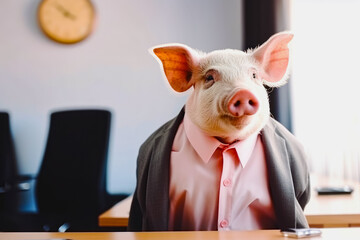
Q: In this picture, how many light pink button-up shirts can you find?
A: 1